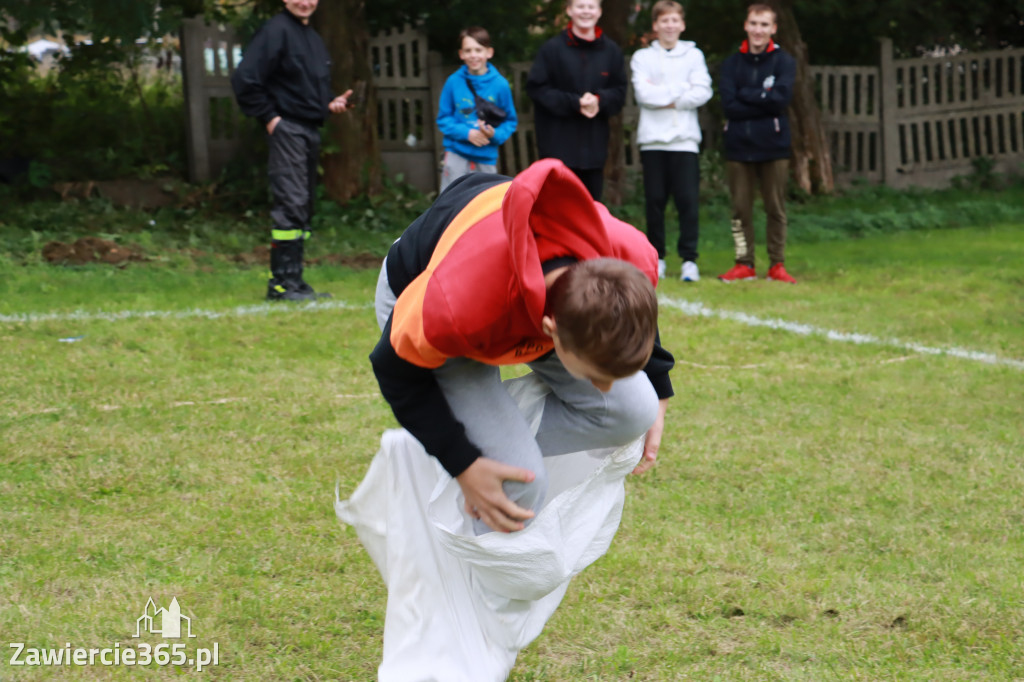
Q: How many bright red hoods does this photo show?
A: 1